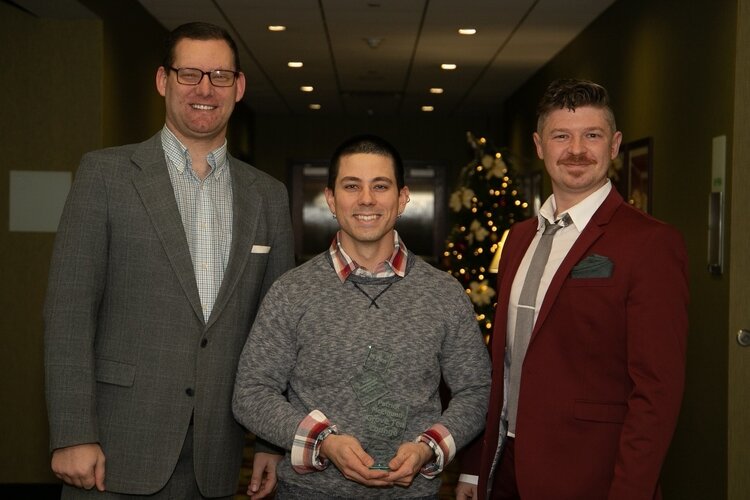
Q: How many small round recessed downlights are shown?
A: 8